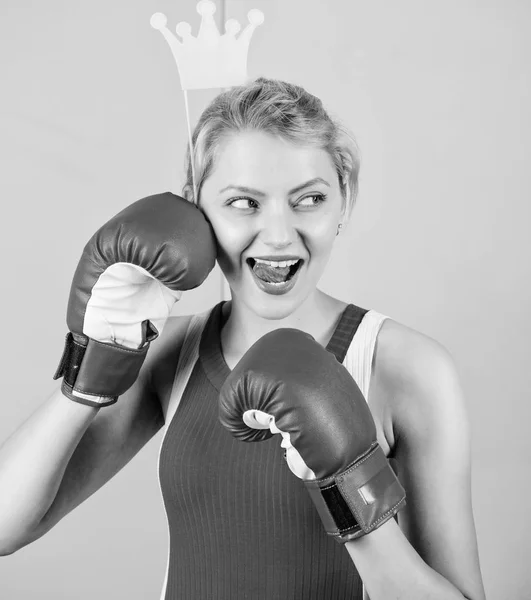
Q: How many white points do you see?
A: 5